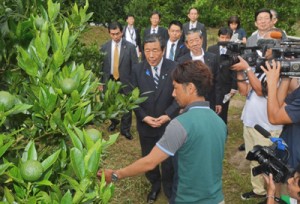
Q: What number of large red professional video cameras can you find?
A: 0